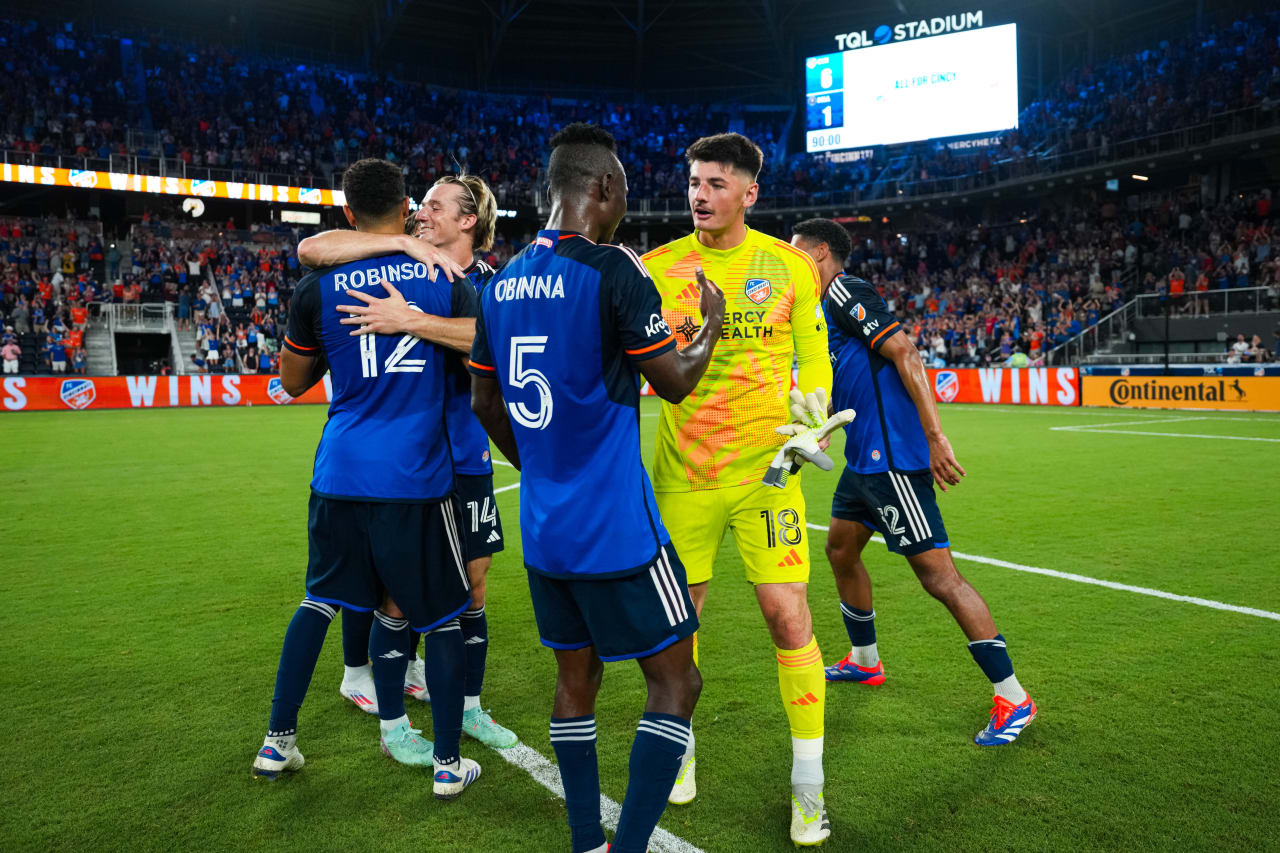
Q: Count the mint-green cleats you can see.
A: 2